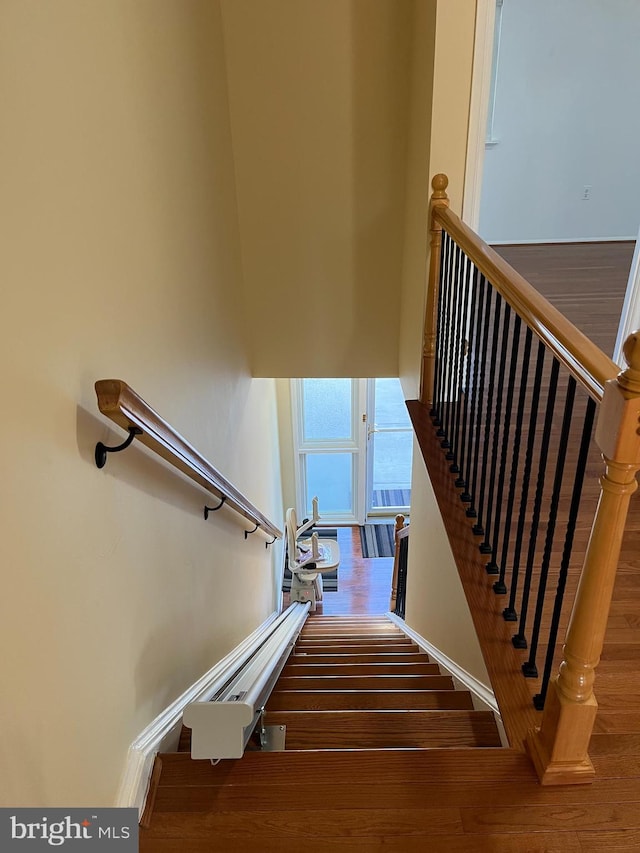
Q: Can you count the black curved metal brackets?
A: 4